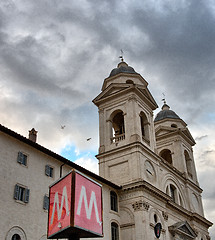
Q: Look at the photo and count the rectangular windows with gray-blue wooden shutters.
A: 4